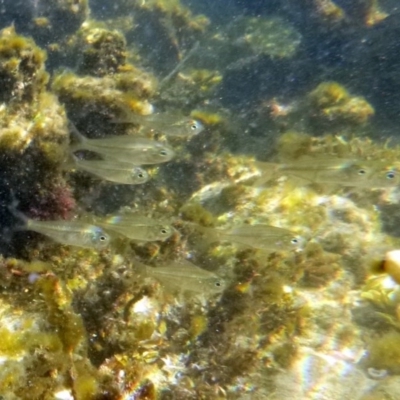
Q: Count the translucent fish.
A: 9